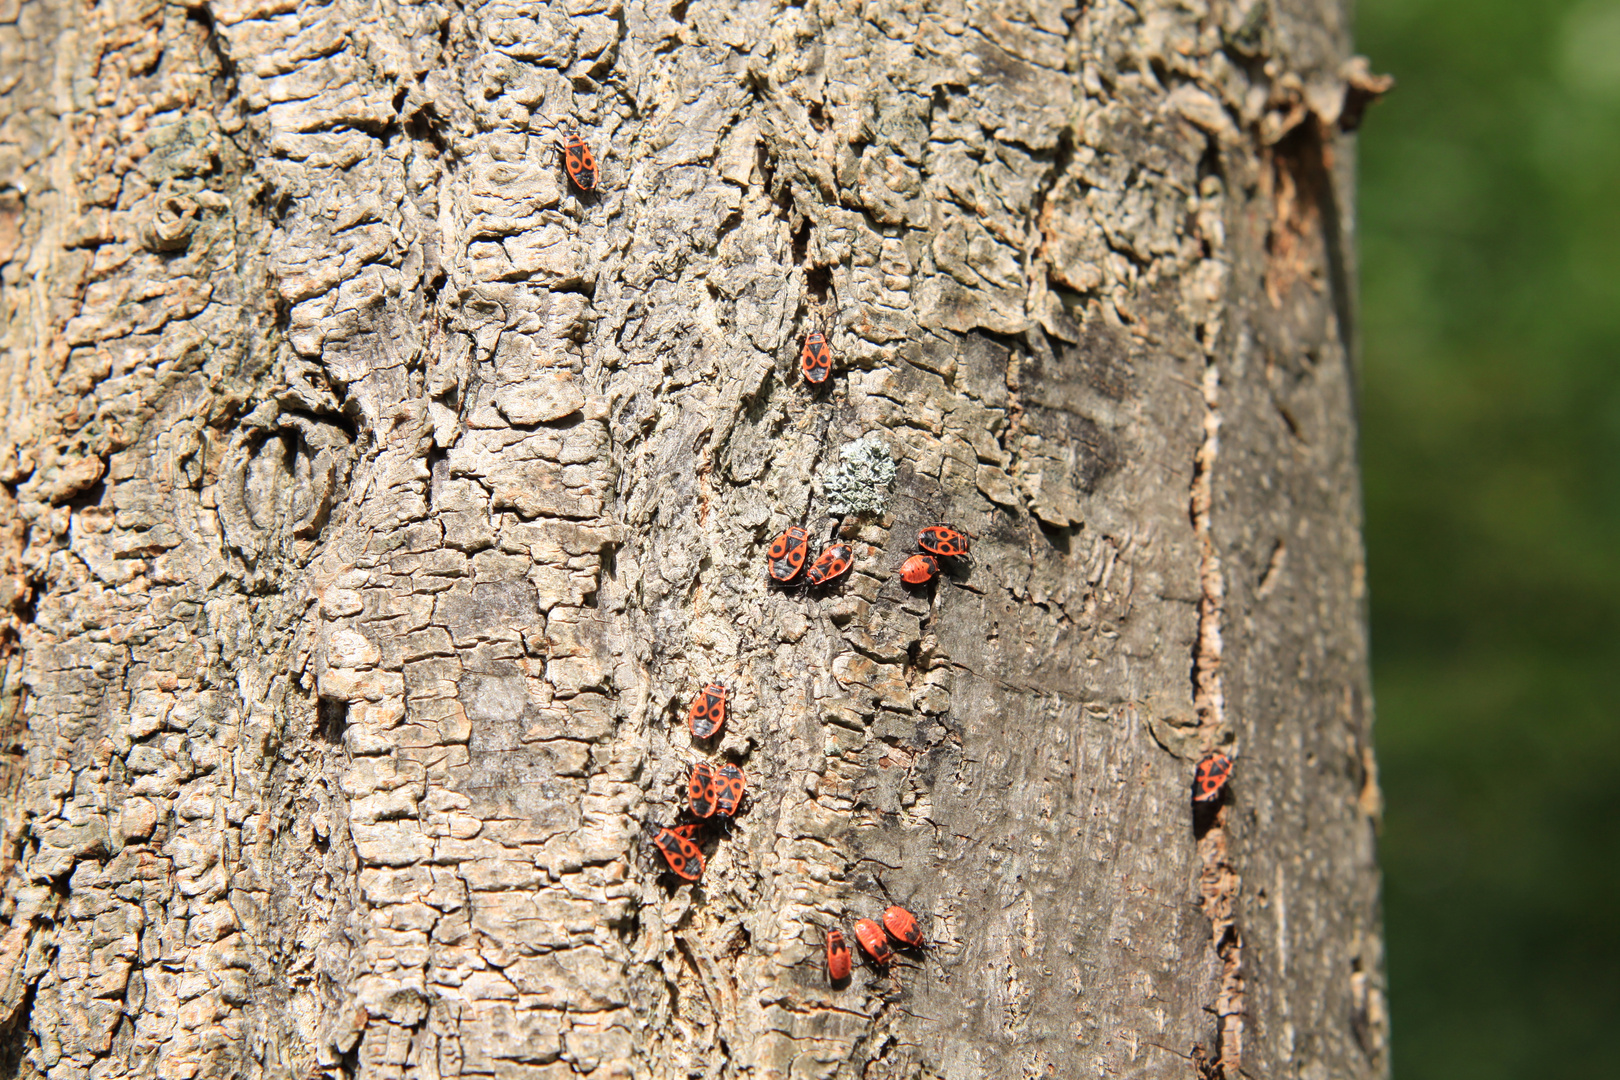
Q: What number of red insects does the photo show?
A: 15